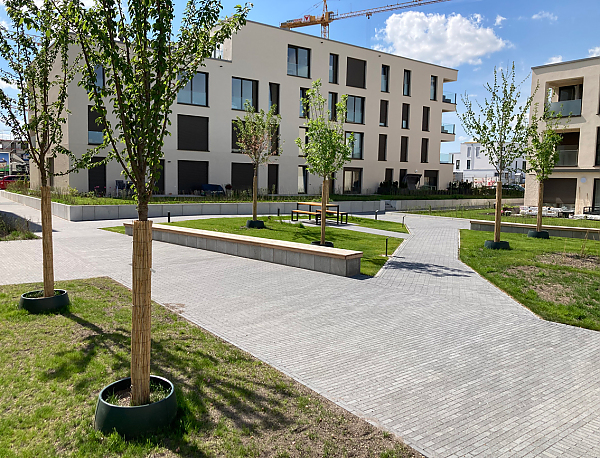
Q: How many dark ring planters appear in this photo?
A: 6